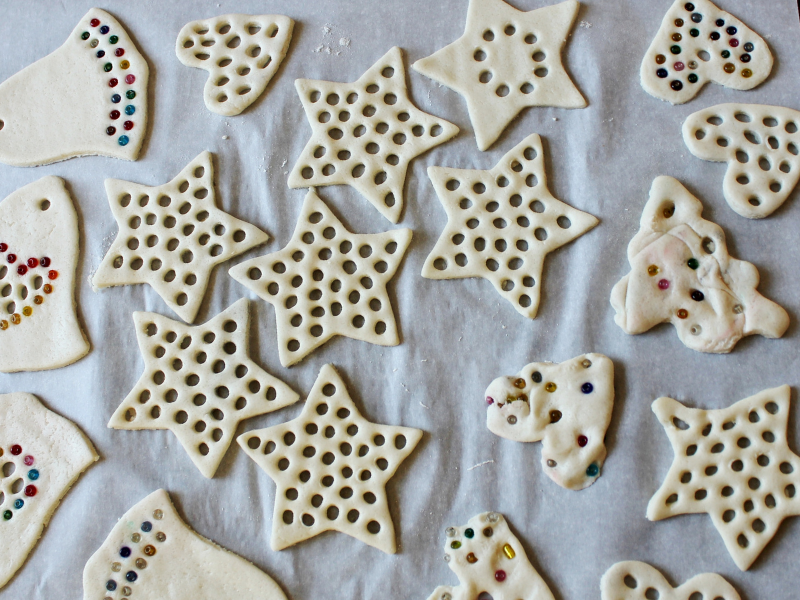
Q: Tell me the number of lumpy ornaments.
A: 3